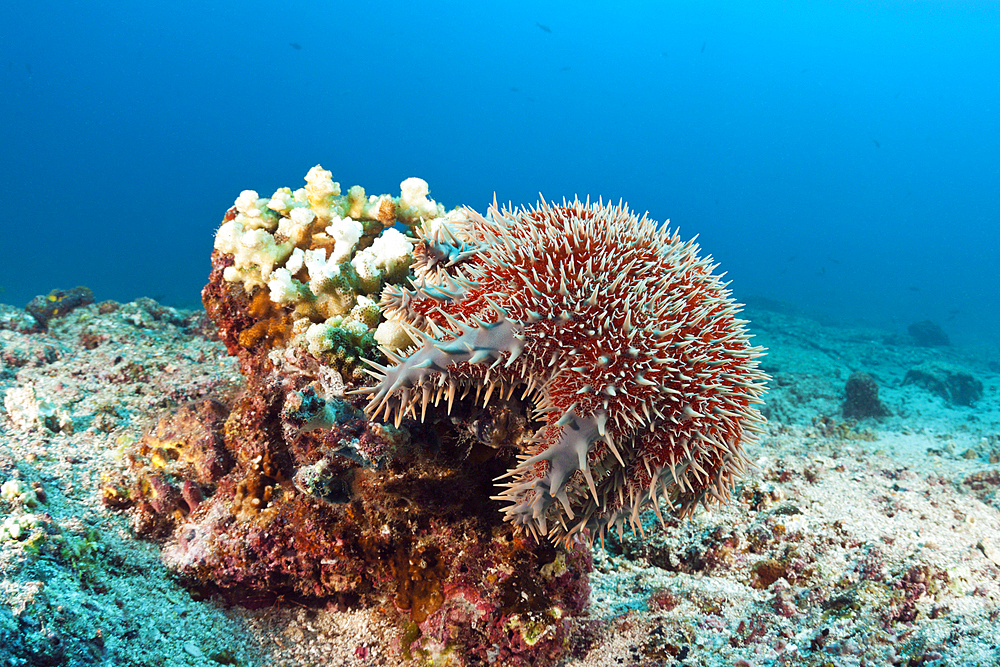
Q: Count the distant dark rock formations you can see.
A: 3